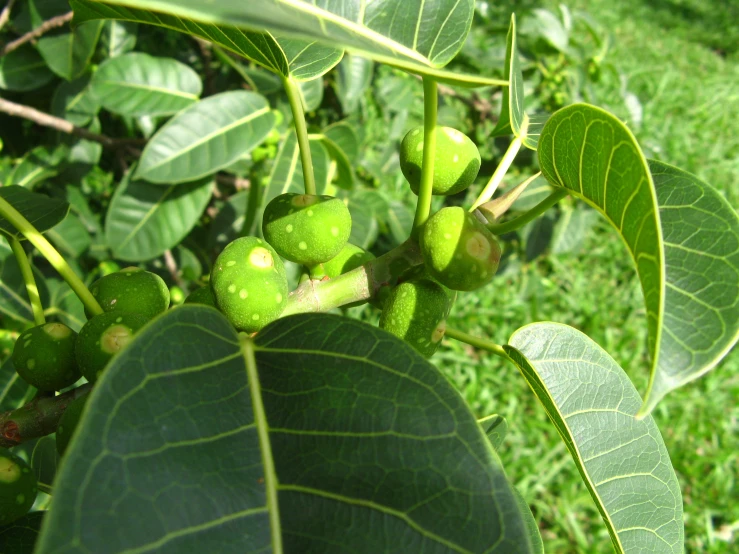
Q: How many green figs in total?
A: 12